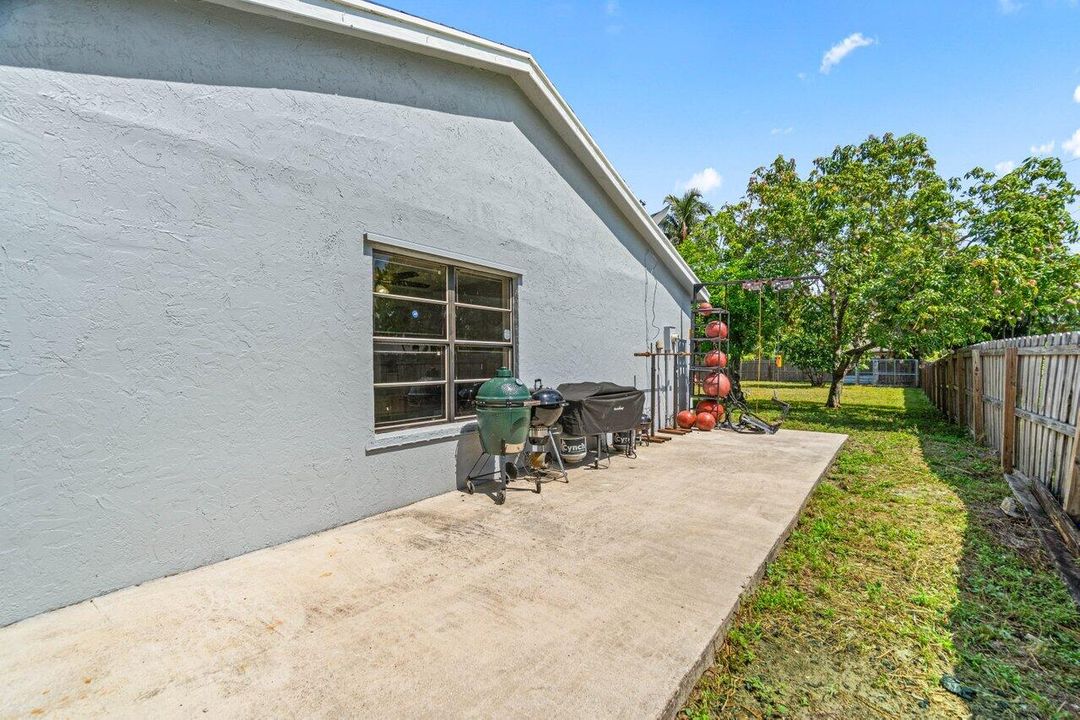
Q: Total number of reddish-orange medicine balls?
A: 7